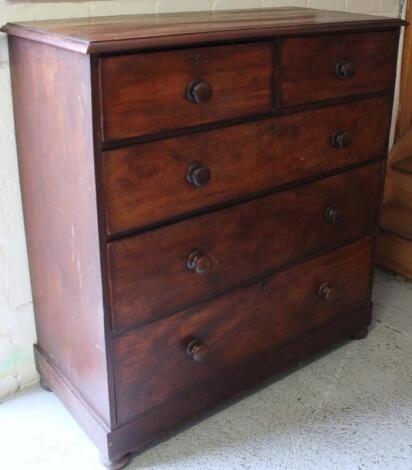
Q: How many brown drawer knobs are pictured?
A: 8